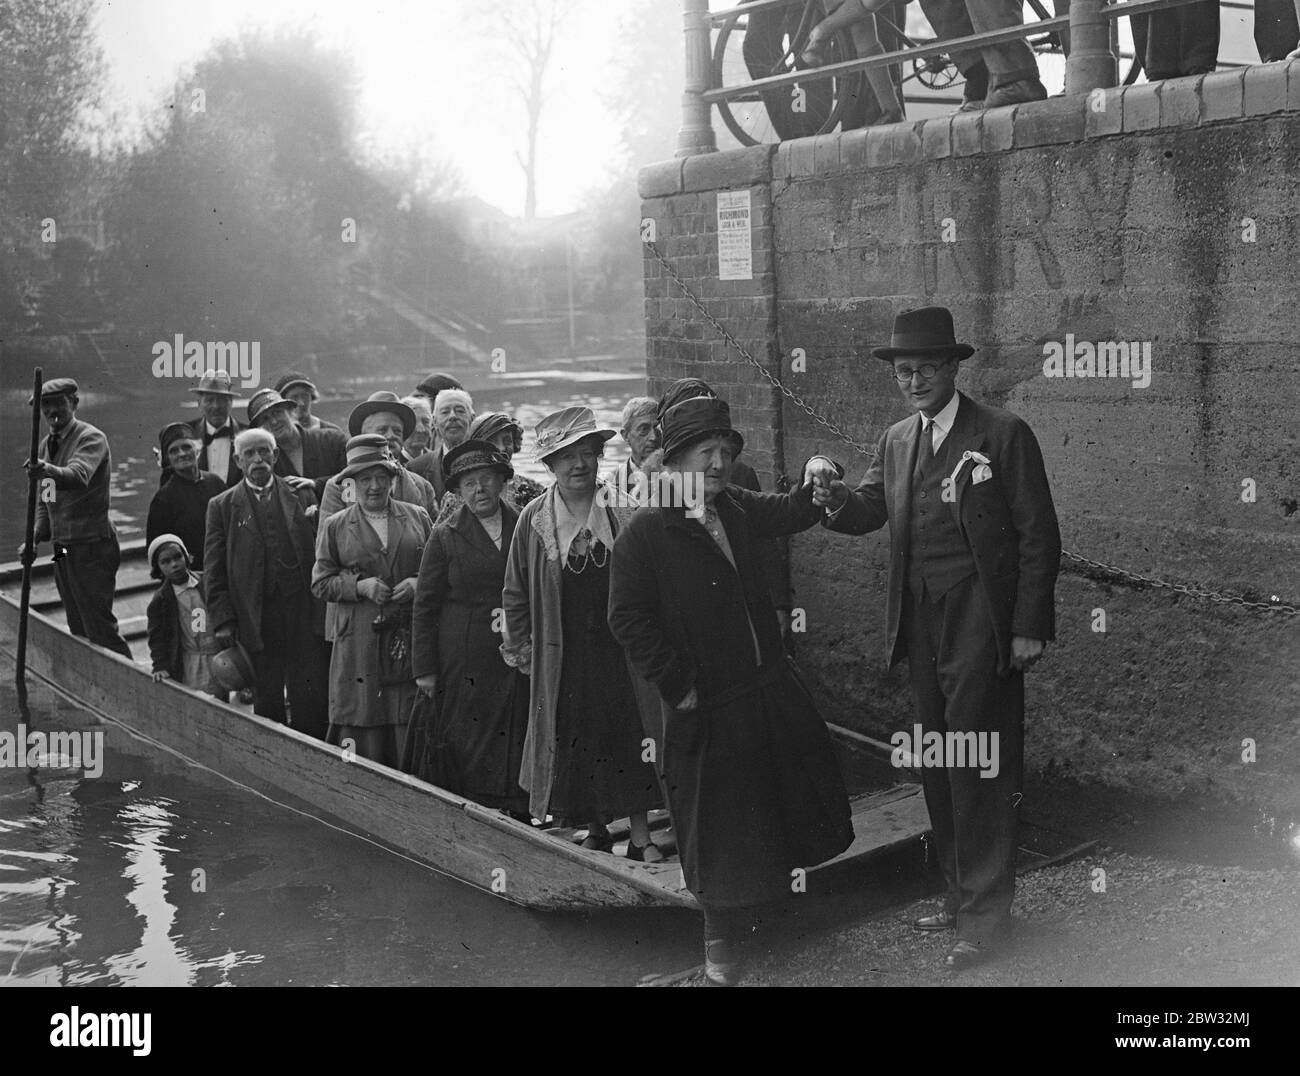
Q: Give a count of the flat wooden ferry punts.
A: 1